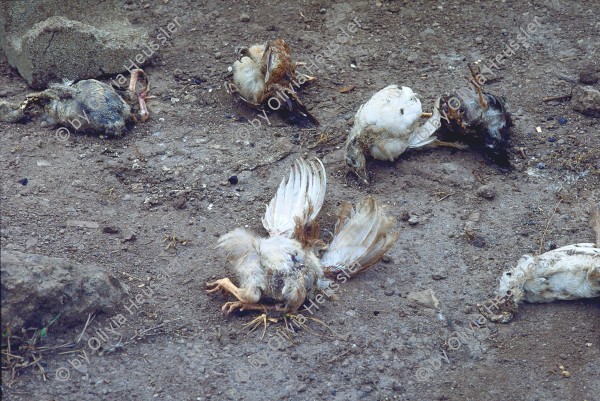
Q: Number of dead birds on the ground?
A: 6